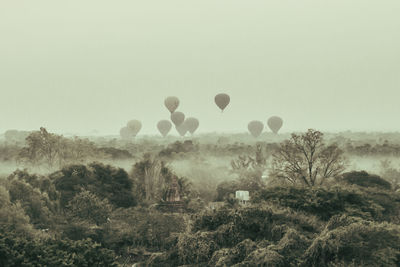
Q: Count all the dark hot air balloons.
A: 1